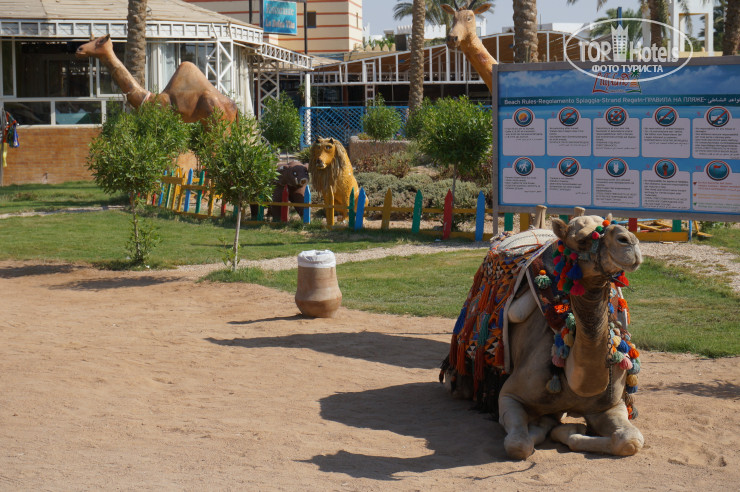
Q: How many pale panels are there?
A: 10